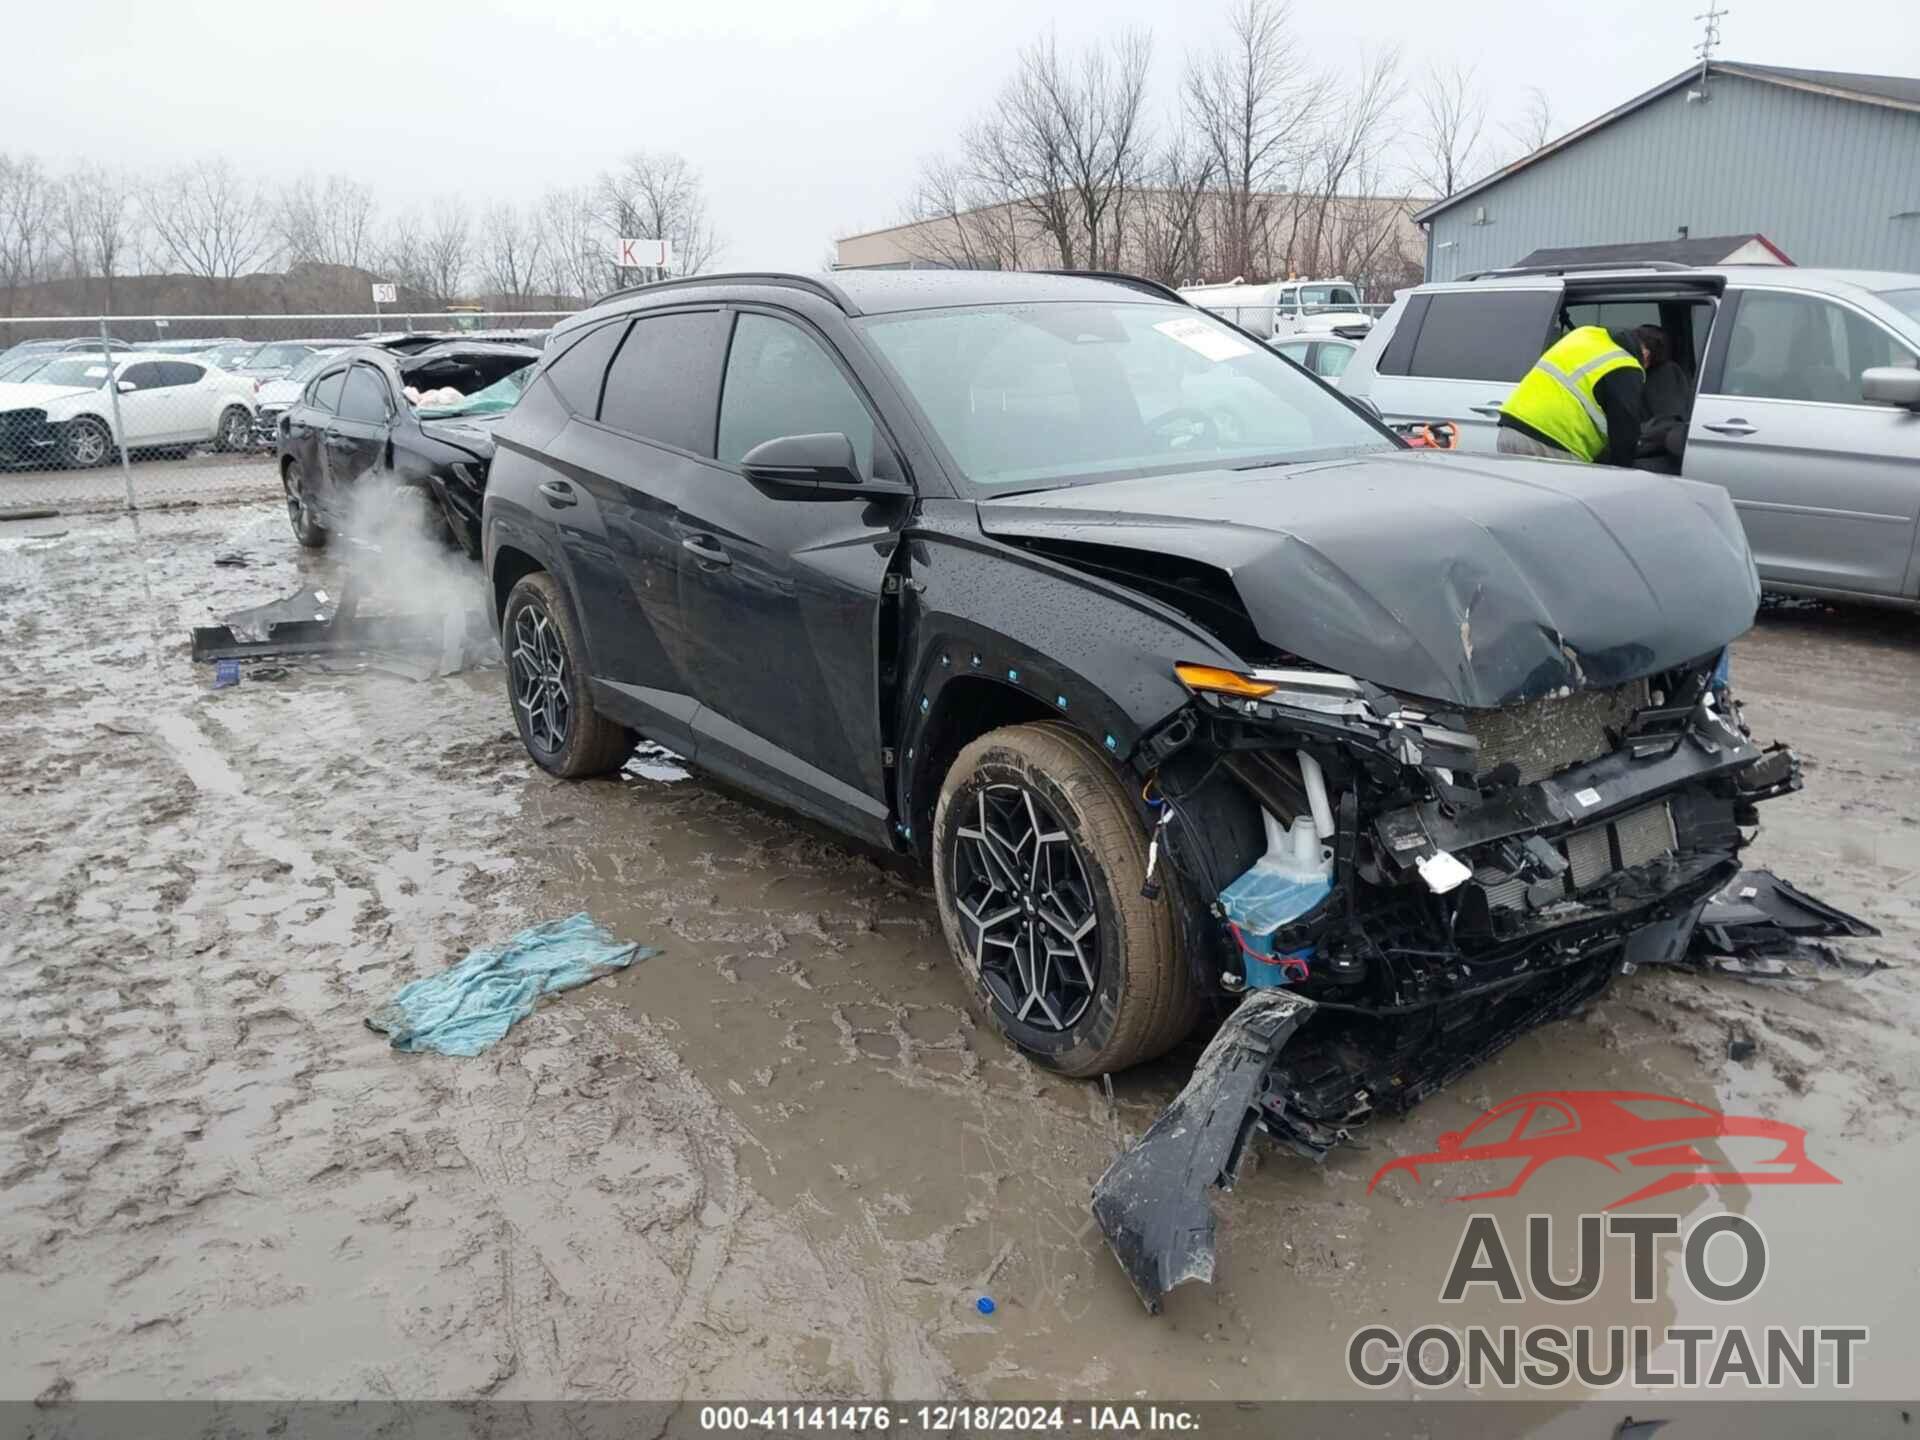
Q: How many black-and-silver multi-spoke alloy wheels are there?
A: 2